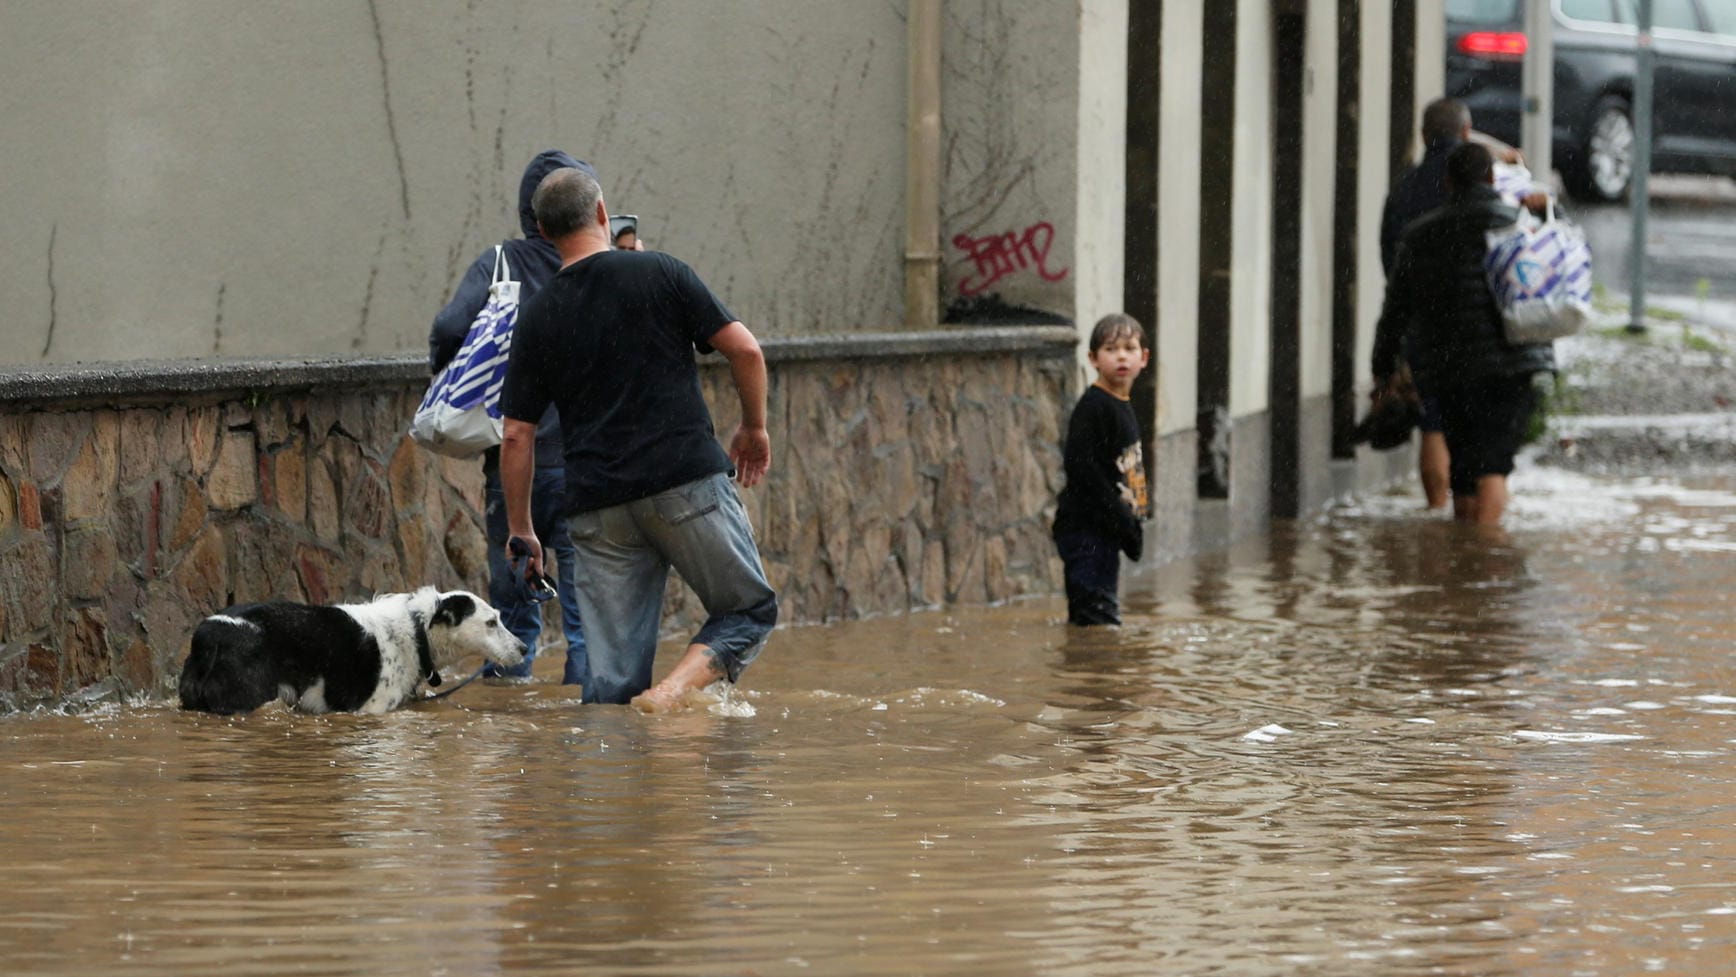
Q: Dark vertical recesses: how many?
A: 5